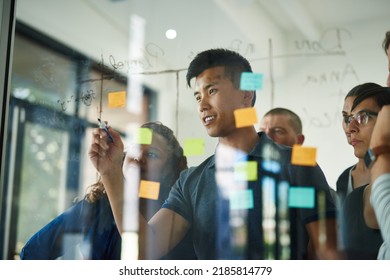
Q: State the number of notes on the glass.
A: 10